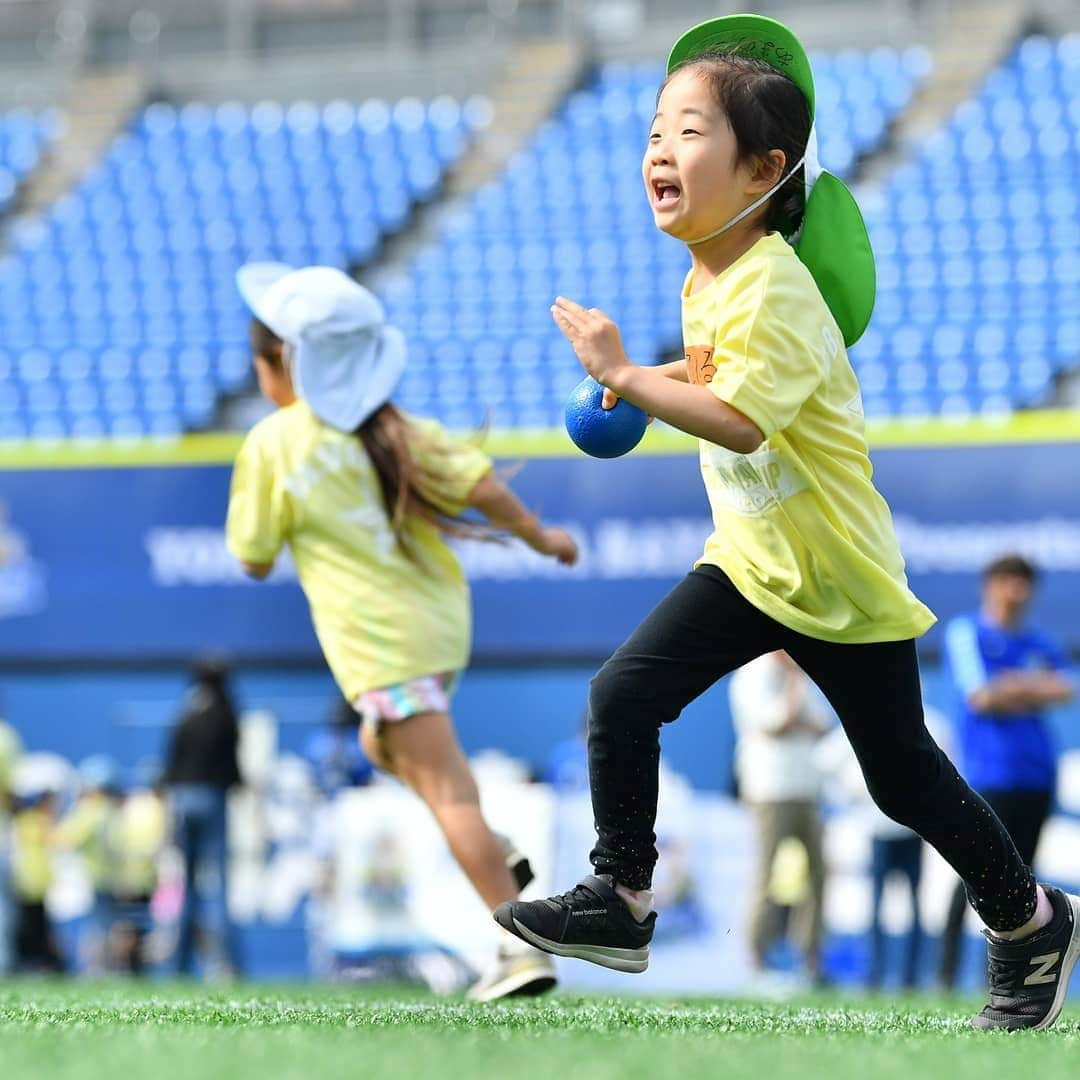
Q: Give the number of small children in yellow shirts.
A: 2